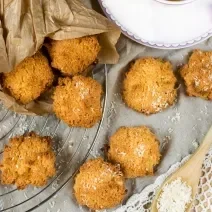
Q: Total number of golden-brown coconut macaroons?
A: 8